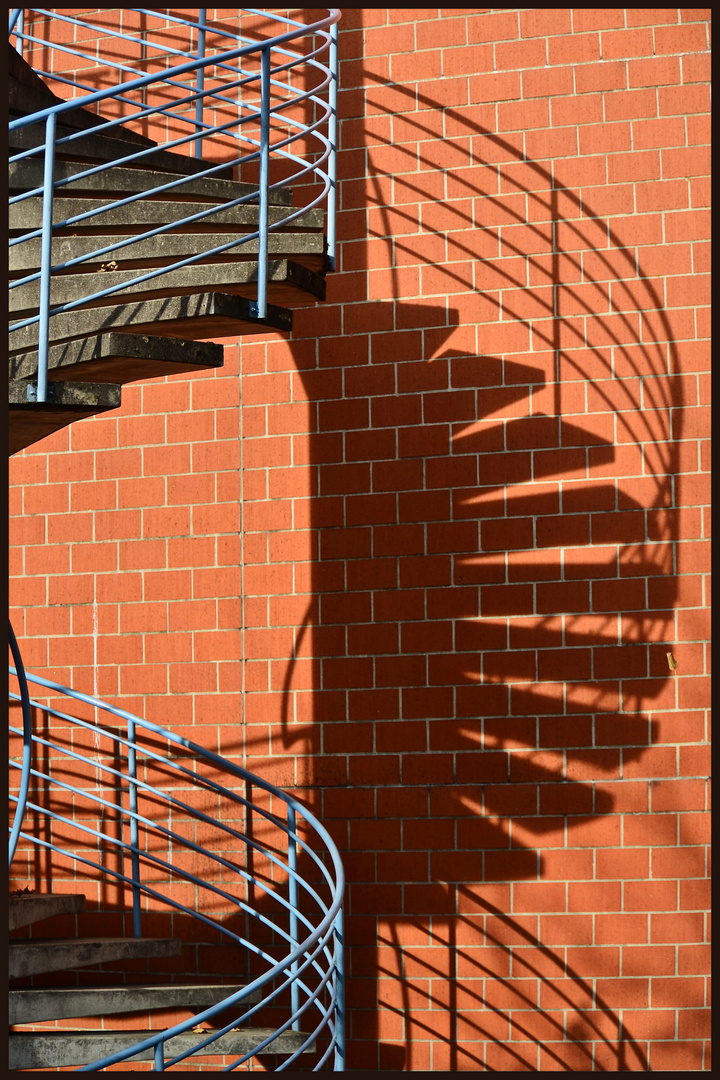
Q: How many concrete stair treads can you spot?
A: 14